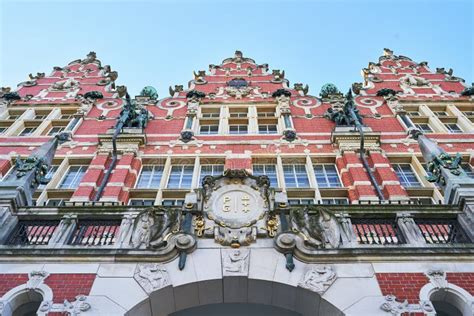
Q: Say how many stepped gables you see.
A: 3